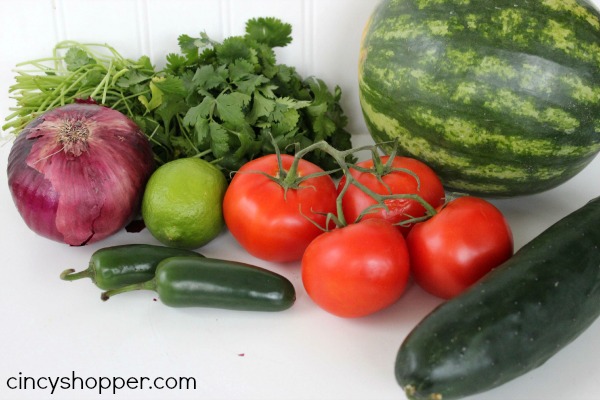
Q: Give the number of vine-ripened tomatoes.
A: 4